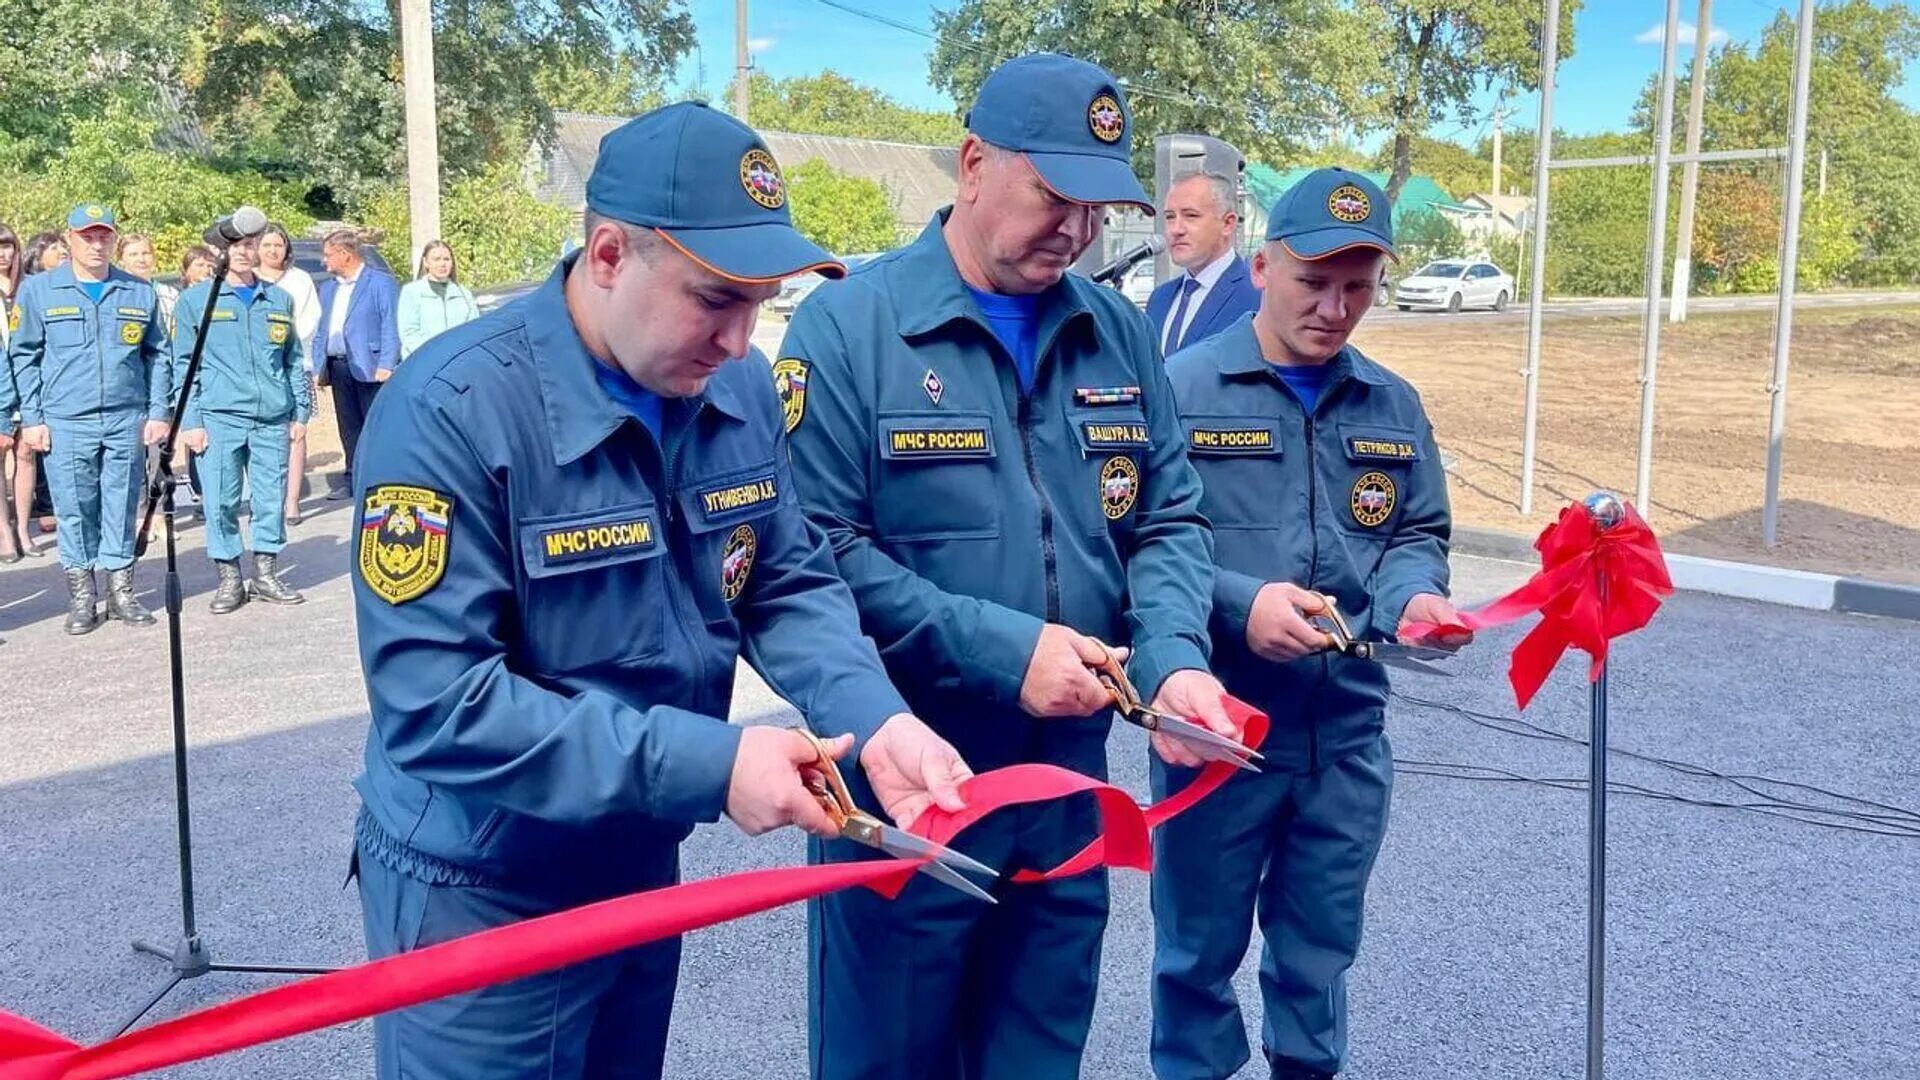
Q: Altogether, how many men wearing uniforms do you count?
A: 5